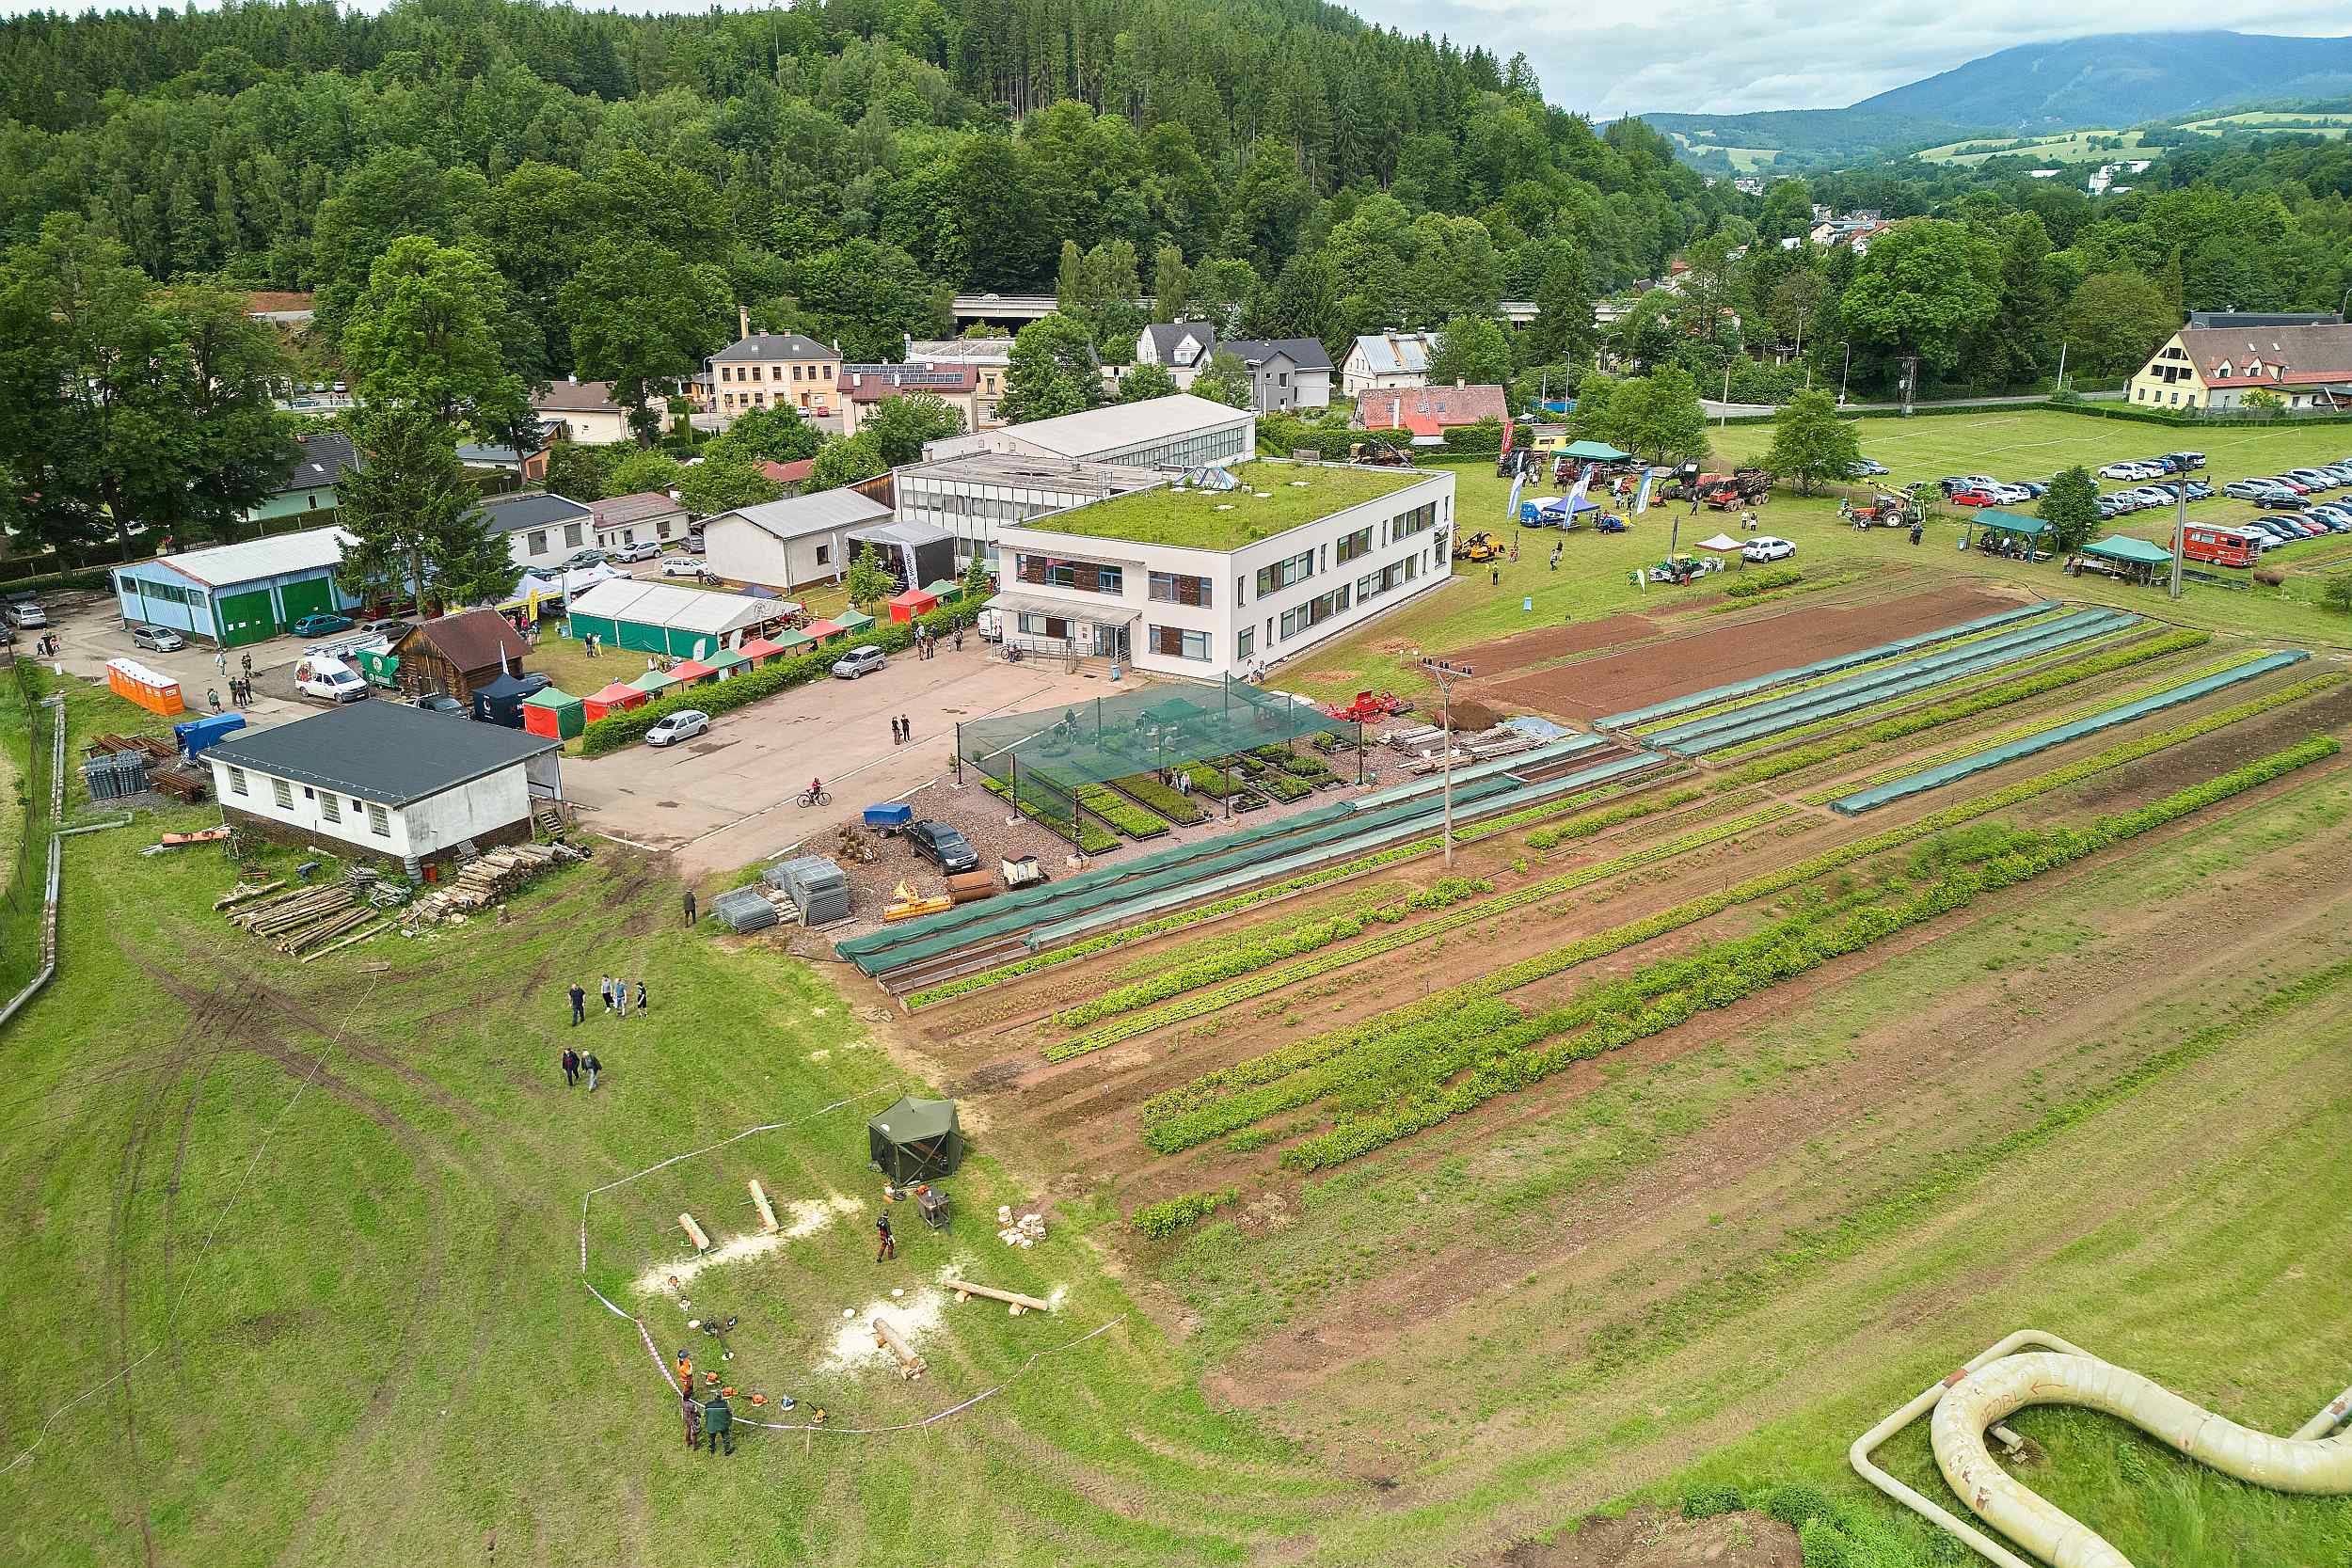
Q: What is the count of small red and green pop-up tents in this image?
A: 11